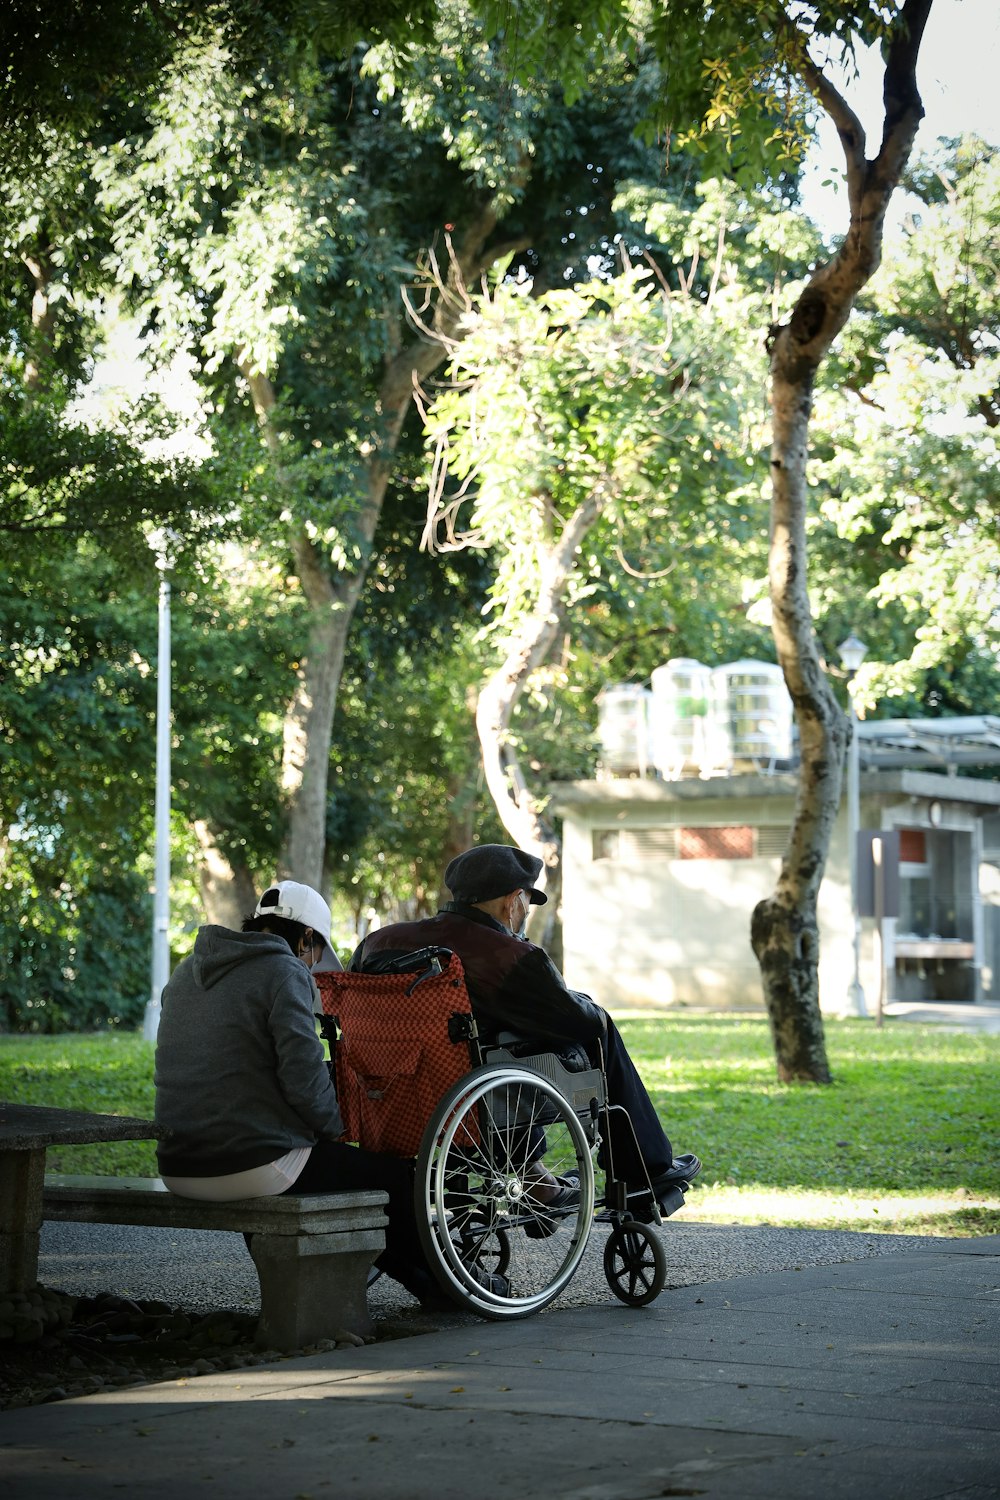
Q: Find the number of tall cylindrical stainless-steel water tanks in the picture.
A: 3